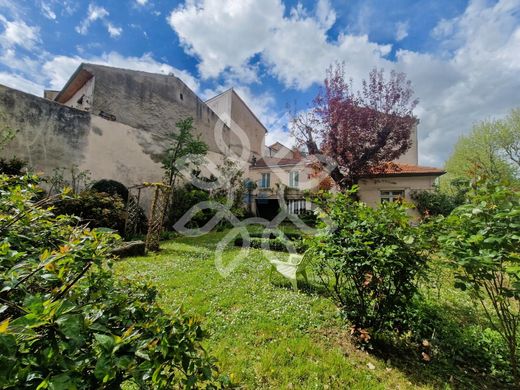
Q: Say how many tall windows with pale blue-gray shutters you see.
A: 2